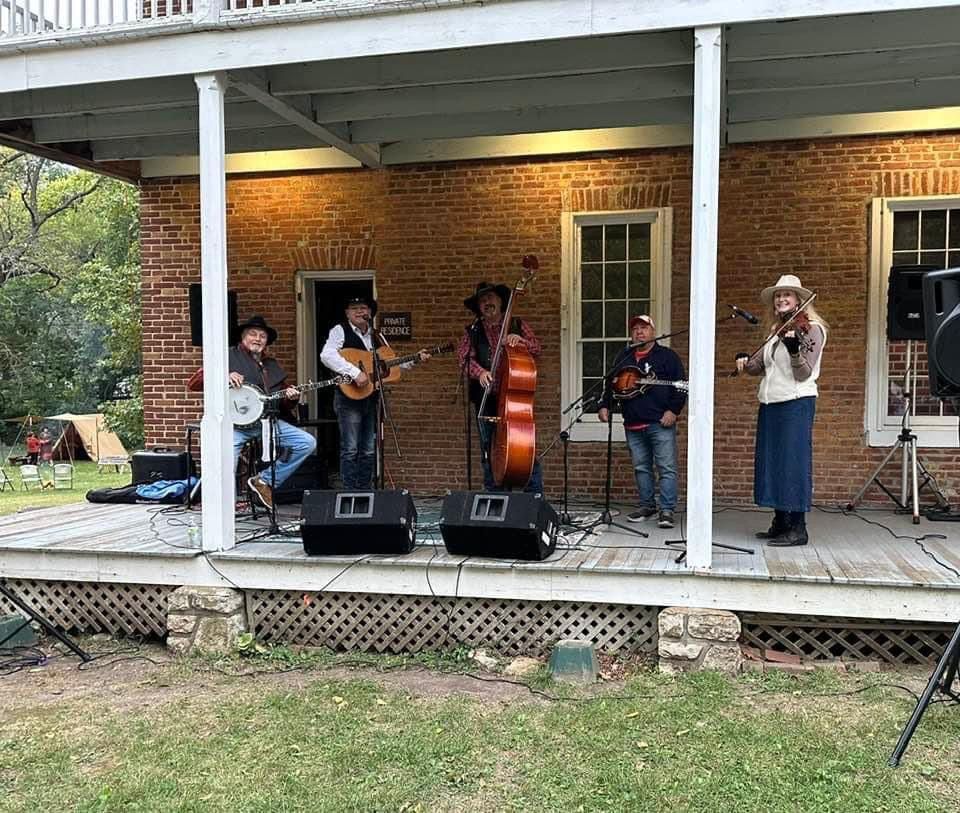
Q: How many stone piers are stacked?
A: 2